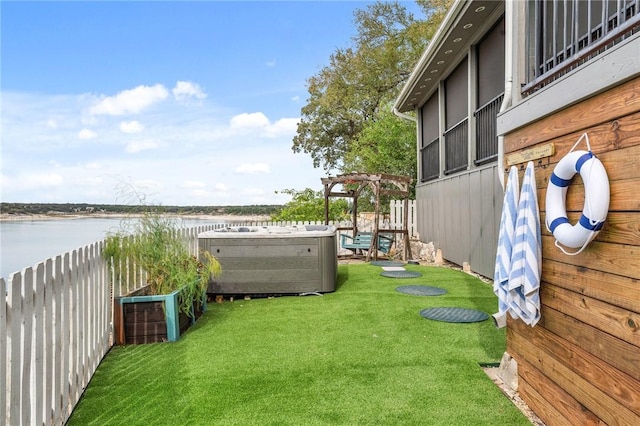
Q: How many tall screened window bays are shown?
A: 3